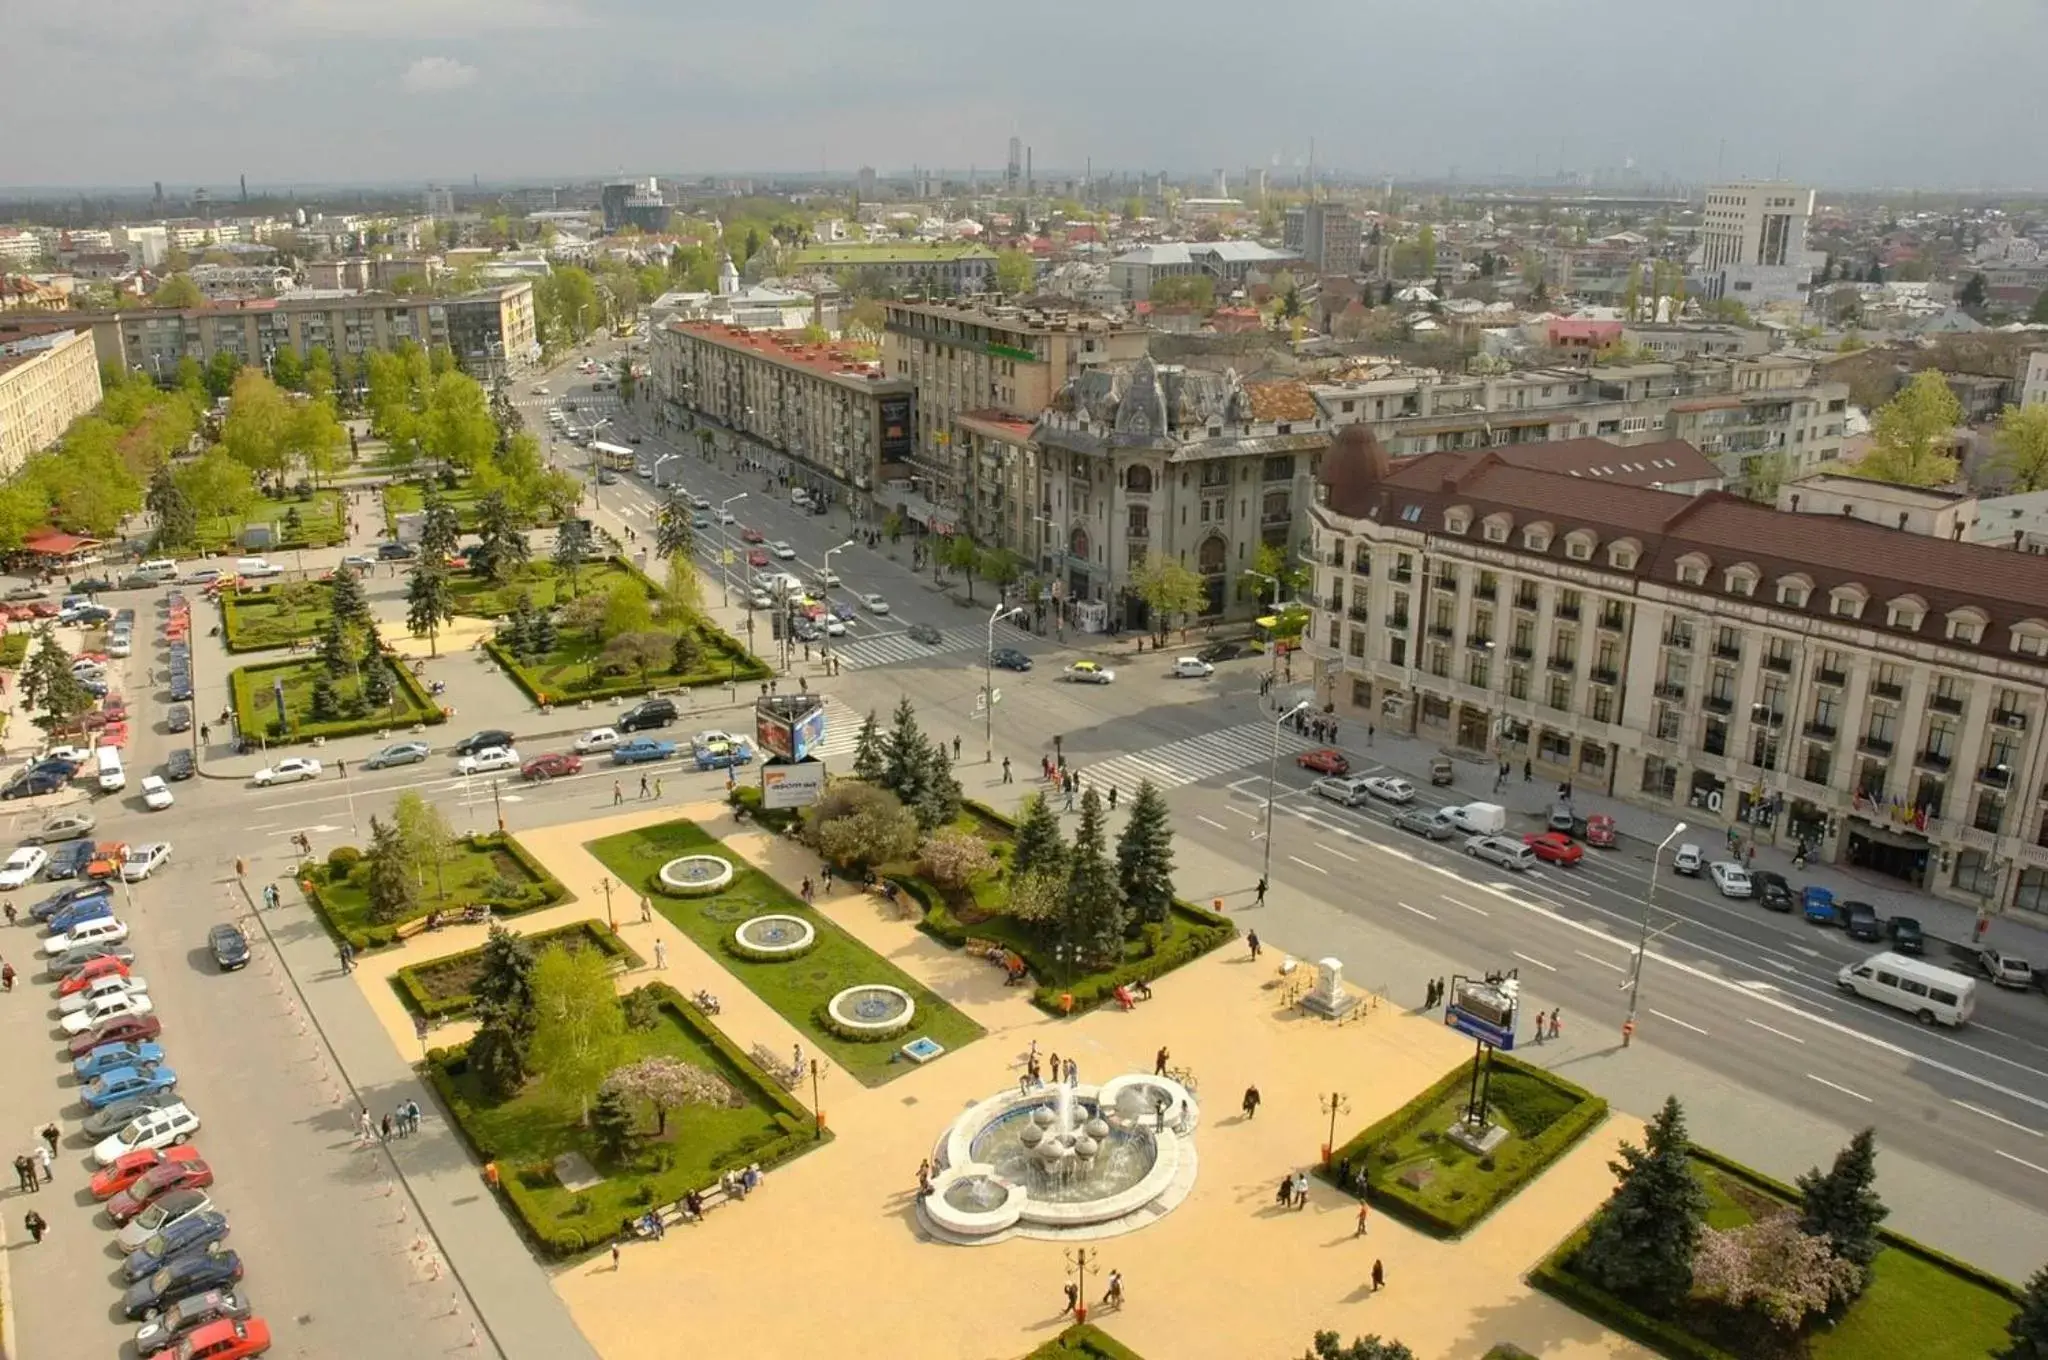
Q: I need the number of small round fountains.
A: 3